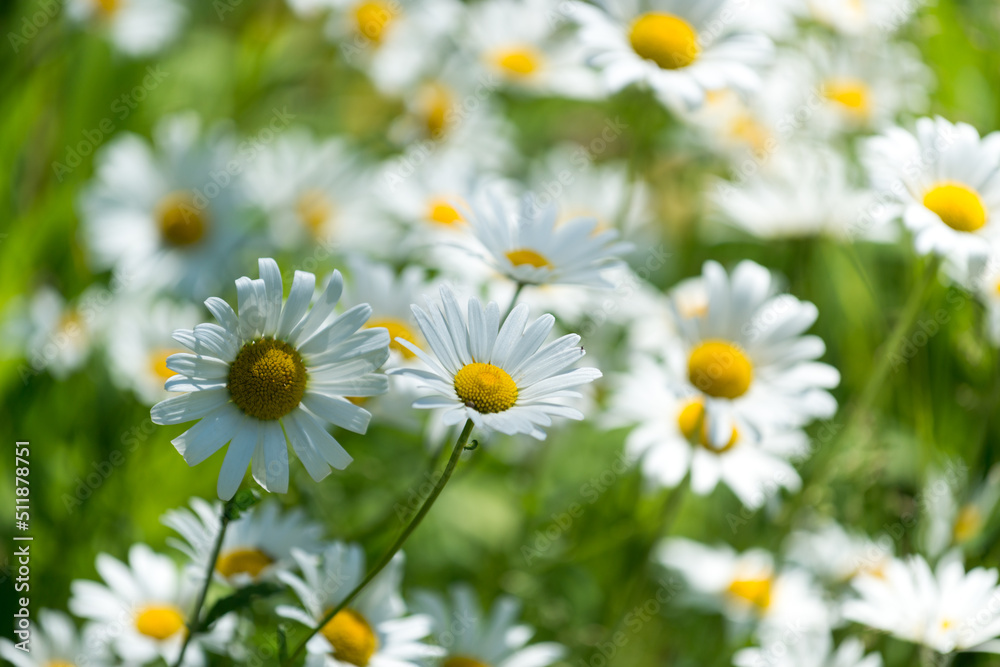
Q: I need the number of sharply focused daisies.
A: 2